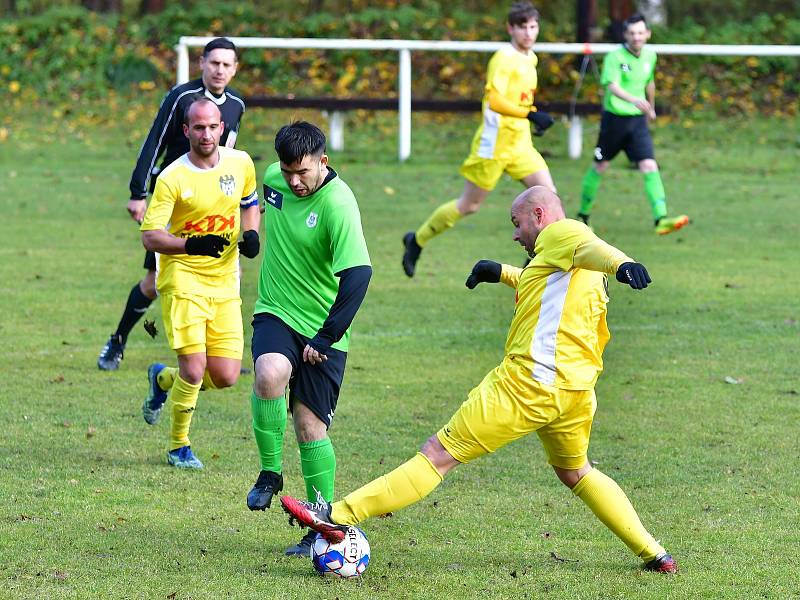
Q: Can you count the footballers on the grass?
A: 5